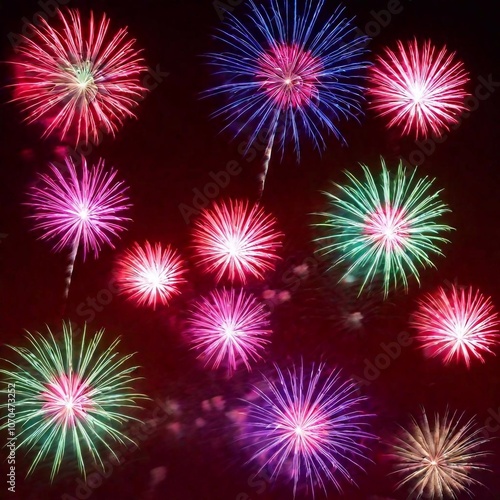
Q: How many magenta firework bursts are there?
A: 2